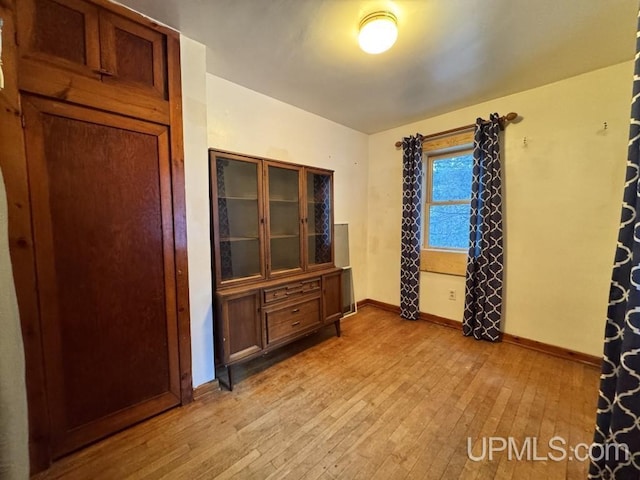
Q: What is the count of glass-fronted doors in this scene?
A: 3